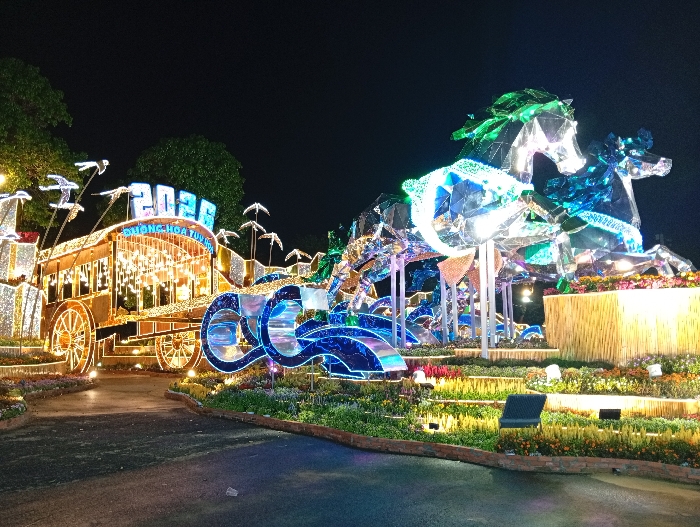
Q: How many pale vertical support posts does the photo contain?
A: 9